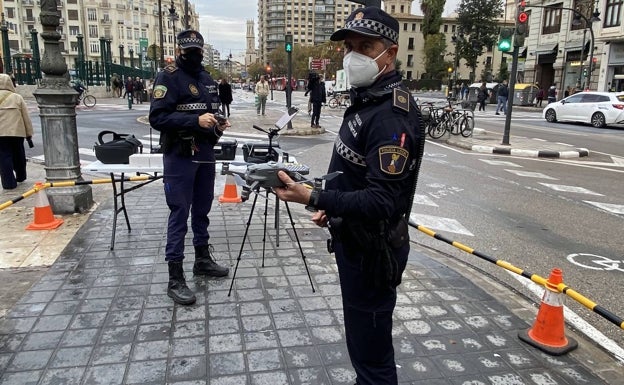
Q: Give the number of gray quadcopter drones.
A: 1